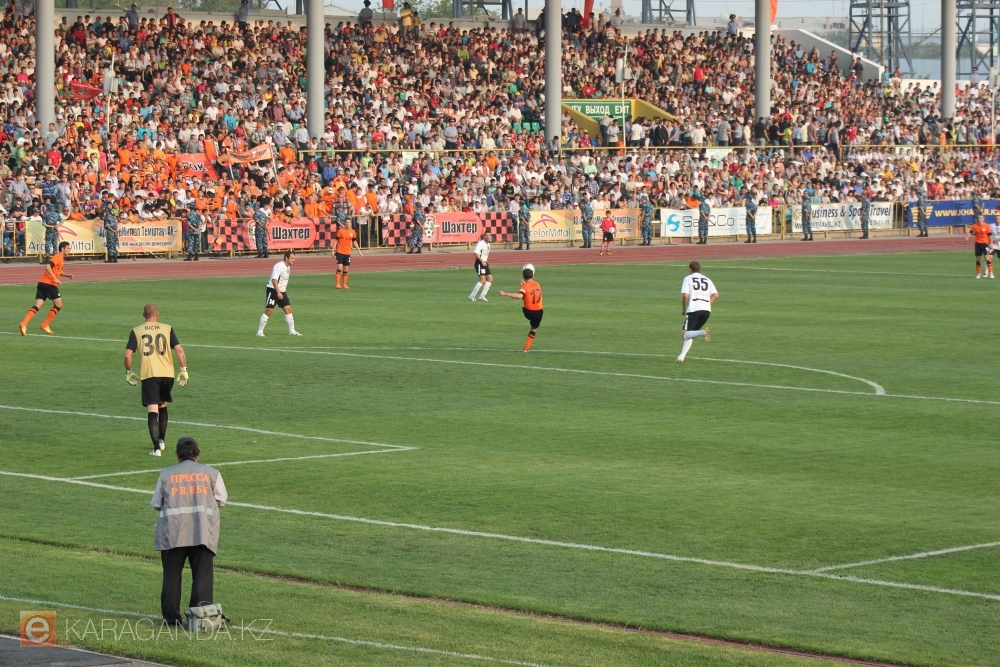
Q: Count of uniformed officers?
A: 15